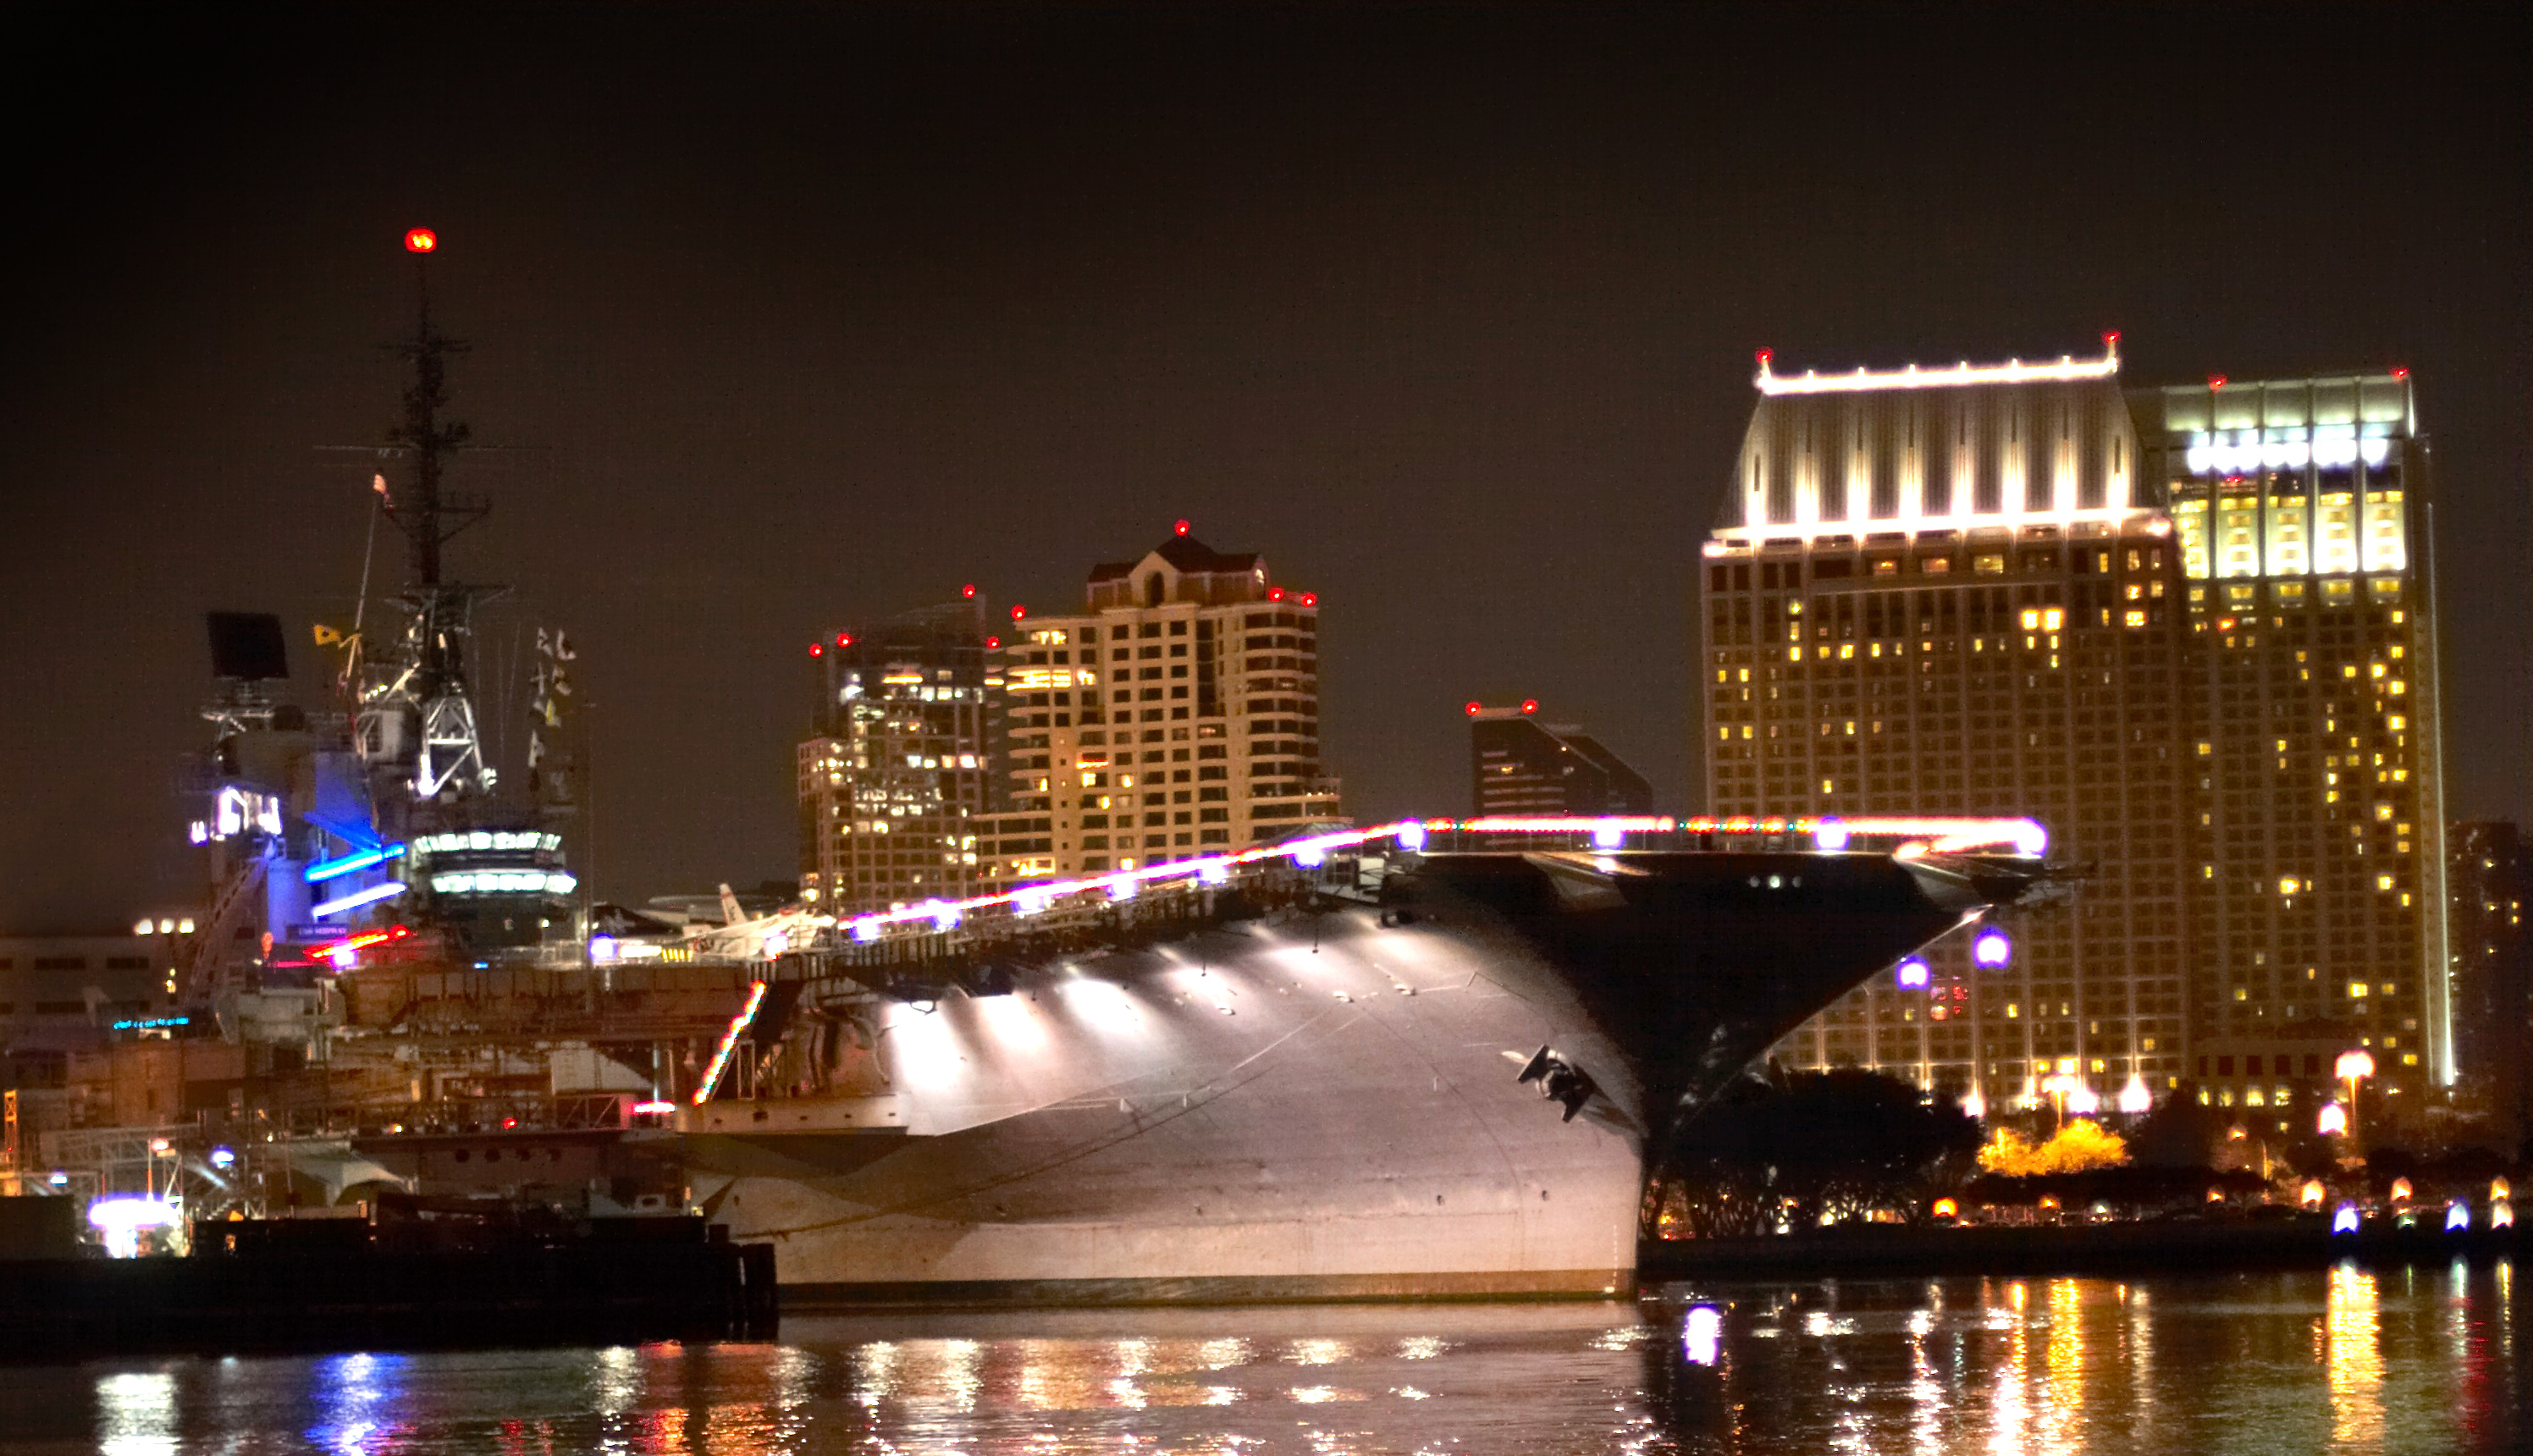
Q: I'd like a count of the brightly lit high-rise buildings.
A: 4